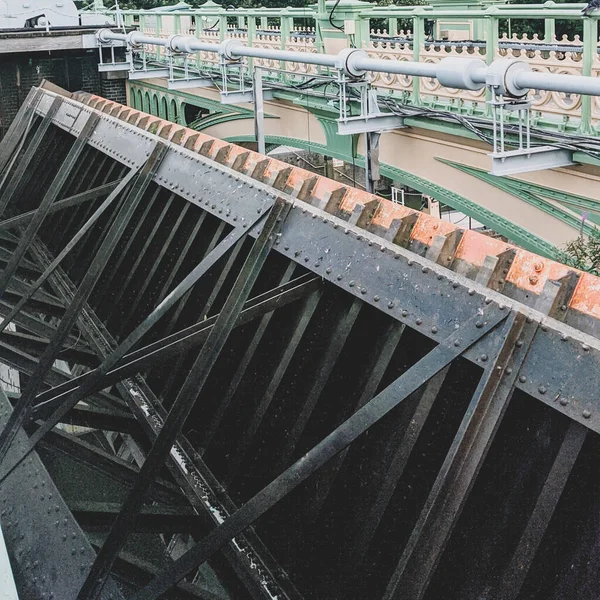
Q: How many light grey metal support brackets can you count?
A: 6